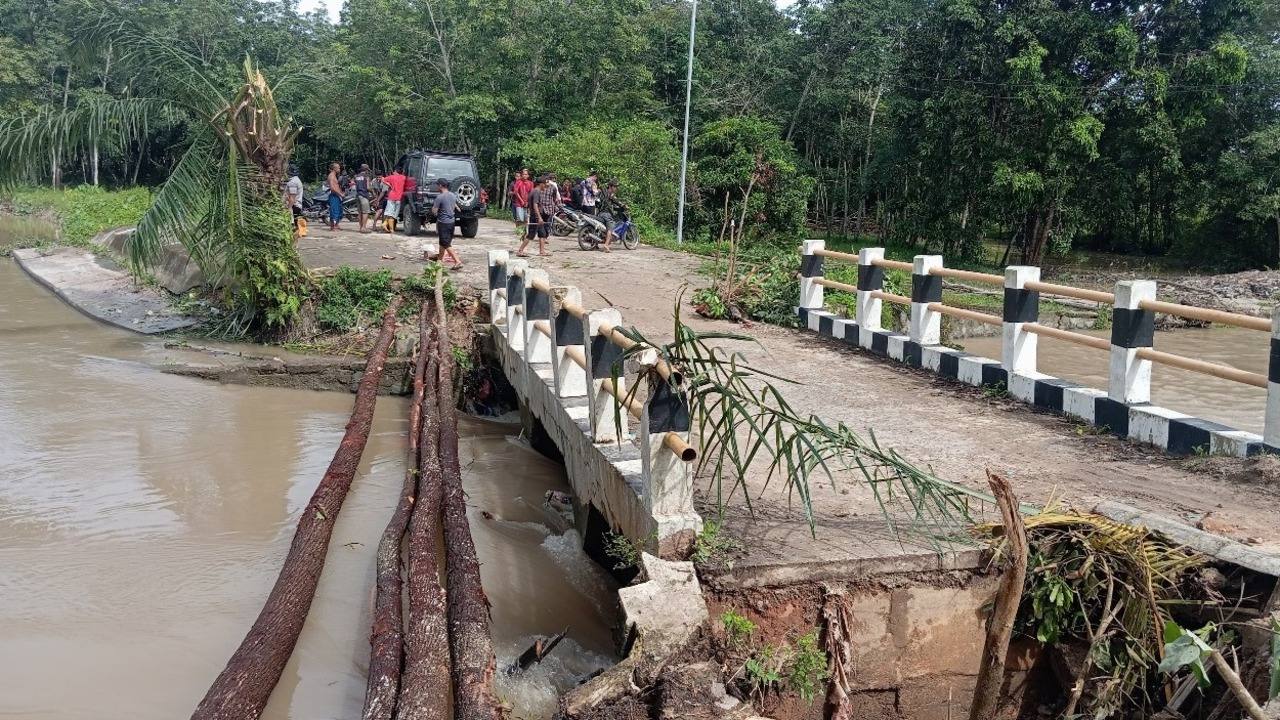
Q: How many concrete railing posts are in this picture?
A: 12